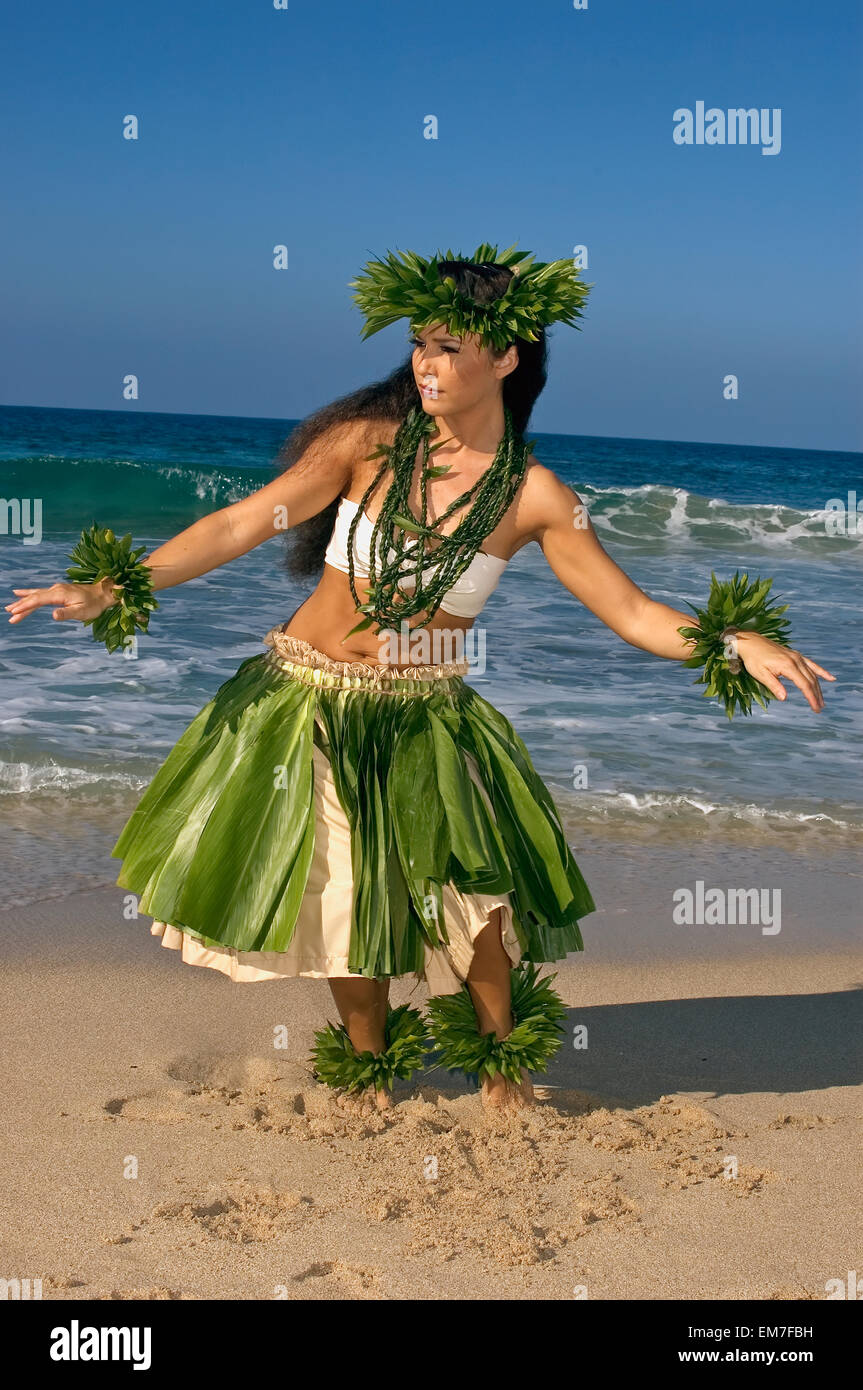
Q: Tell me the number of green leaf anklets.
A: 2